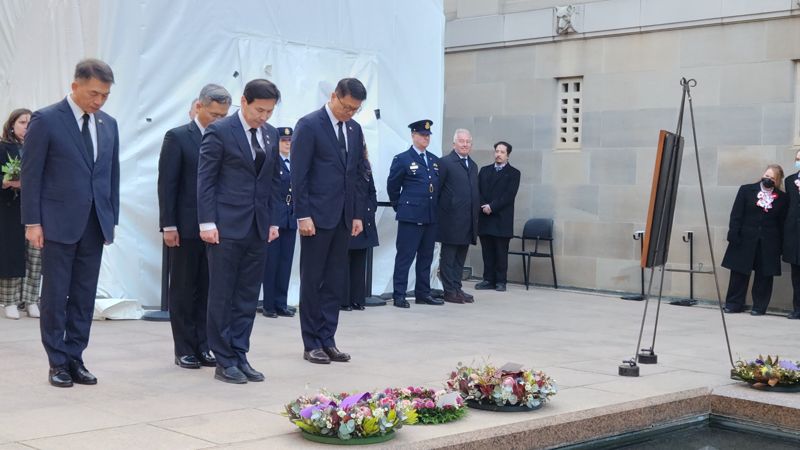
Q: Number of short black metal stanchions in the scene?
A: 2